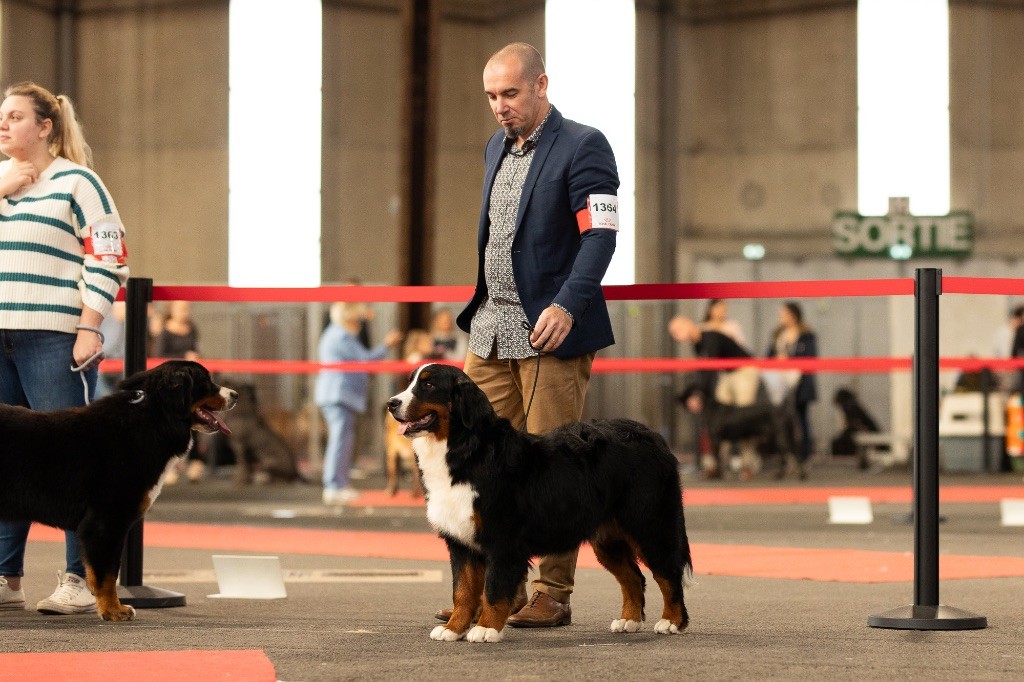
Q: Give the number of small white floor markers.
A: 3